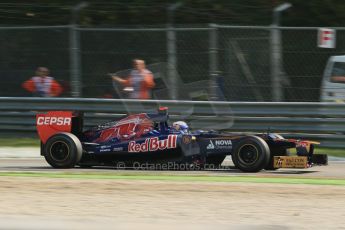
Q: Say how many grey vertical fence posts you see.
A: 4